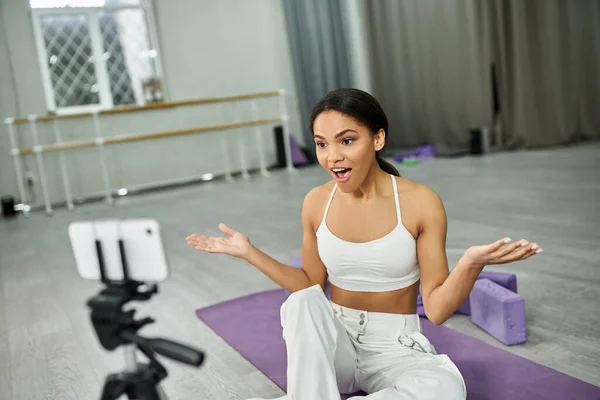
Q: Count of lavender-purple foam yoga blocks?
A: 2